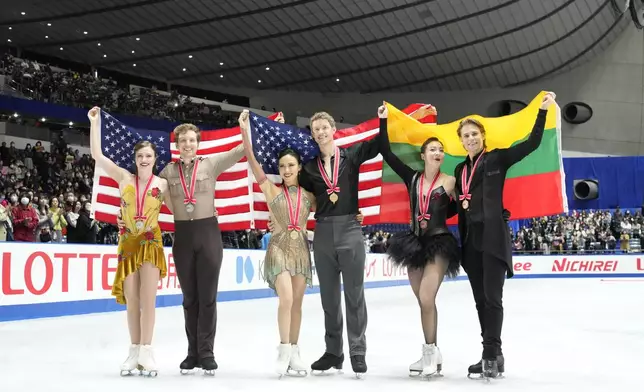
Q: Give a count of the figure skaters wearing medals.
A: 6